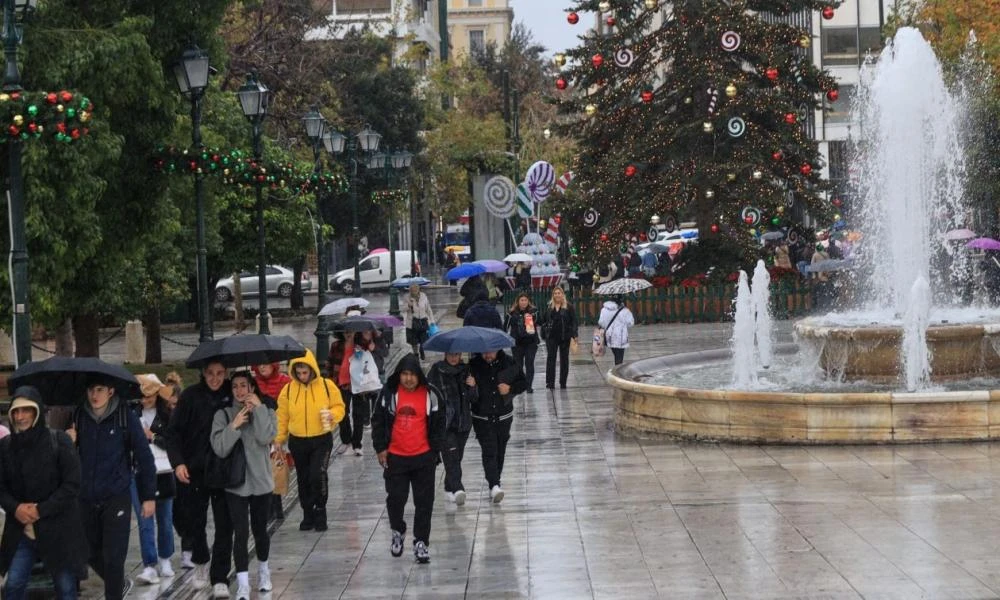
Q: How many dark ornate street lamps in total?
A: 6